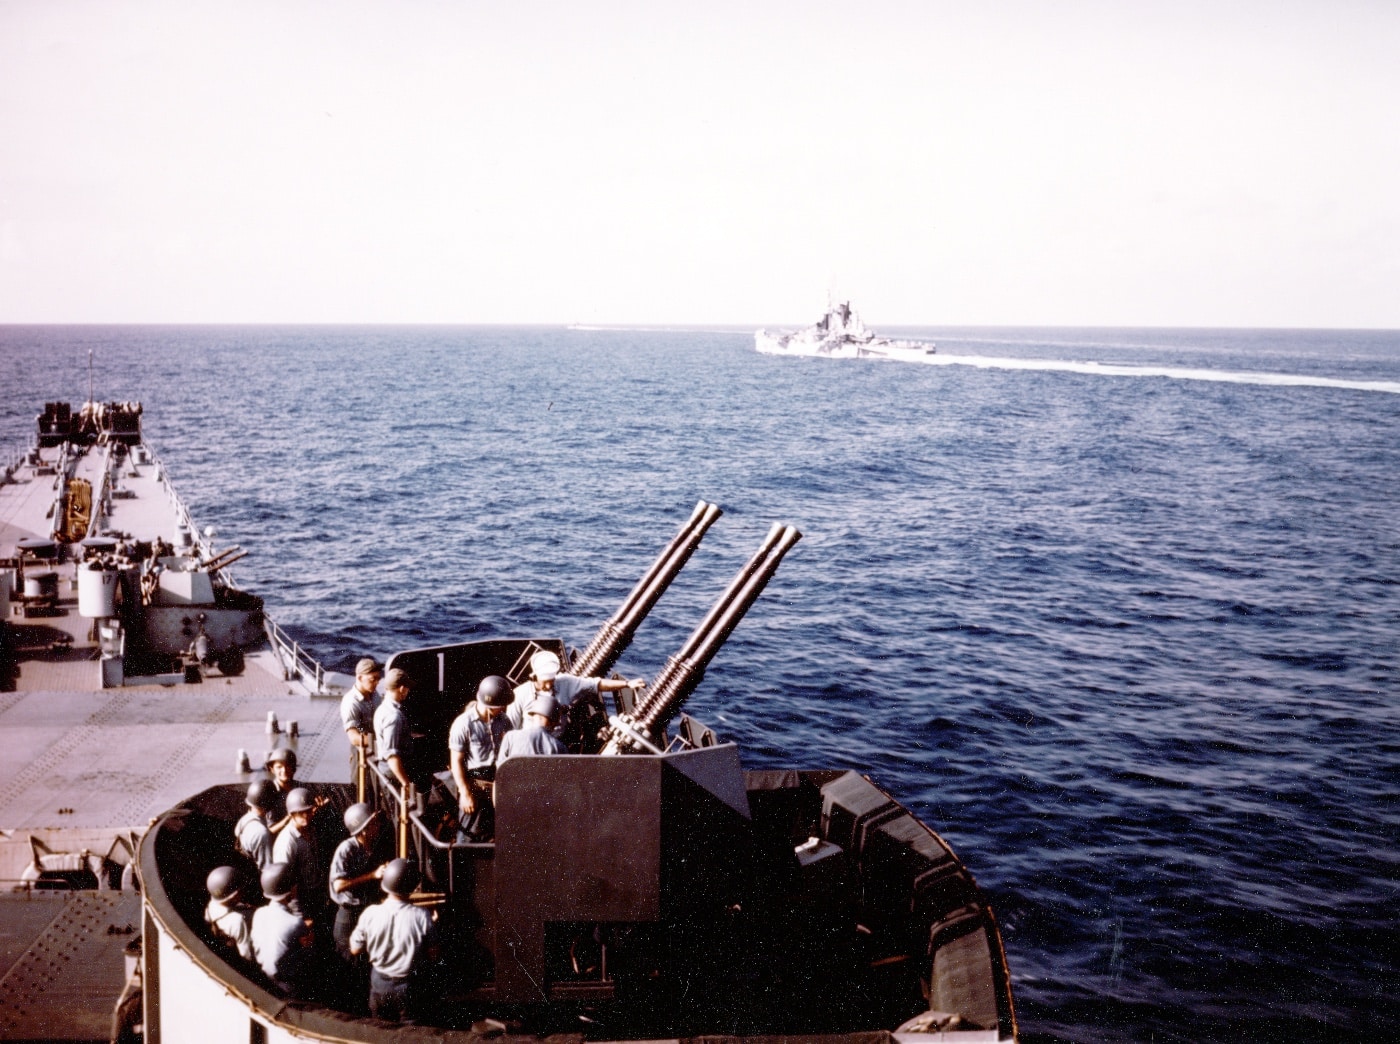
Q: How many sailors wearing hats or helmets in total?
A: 12